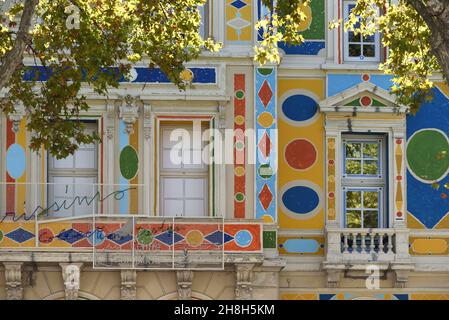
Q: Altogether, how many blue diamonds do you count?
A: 6